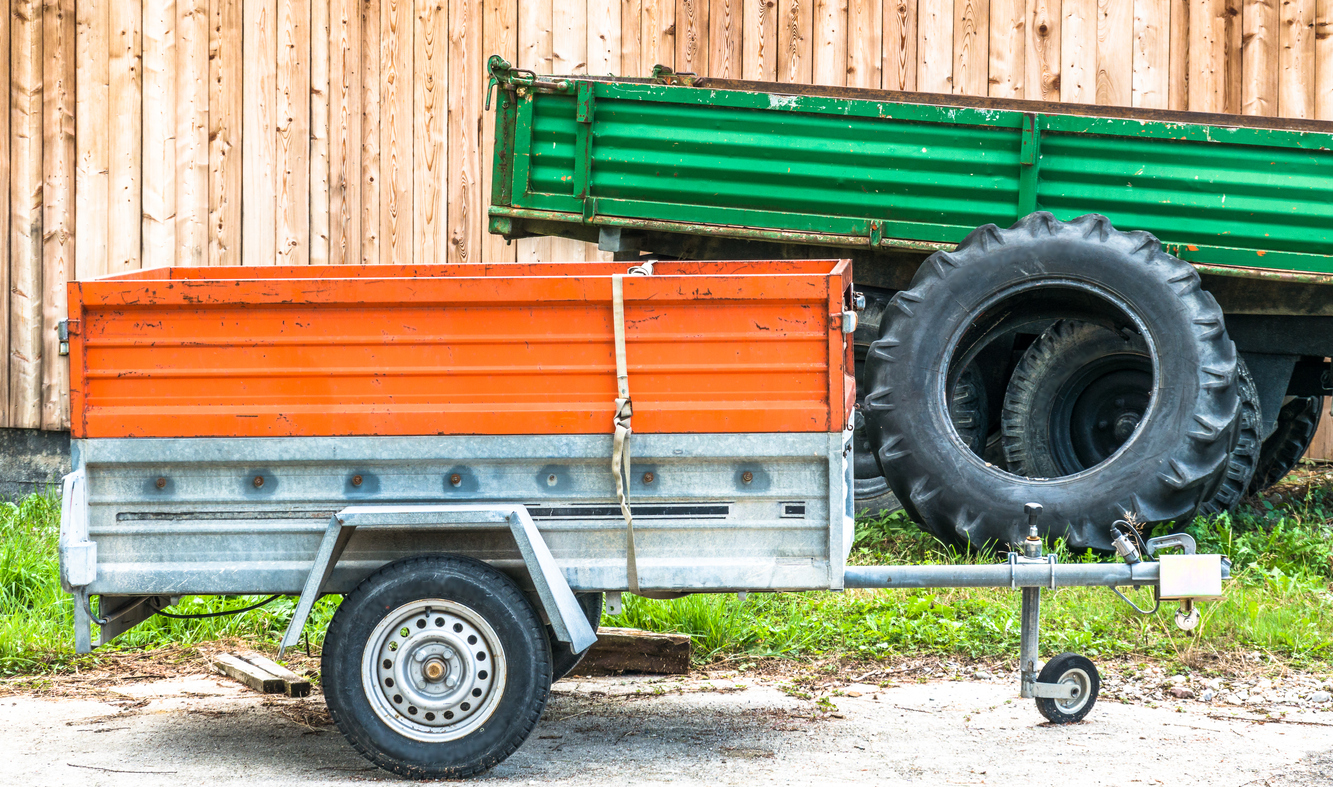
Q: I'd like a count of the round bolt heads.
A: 7